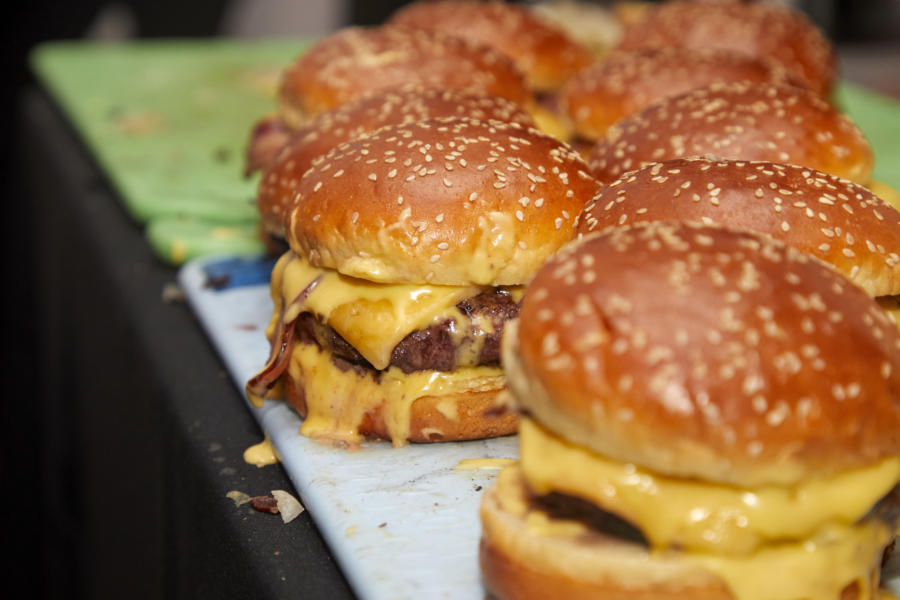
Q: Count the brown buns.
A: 9